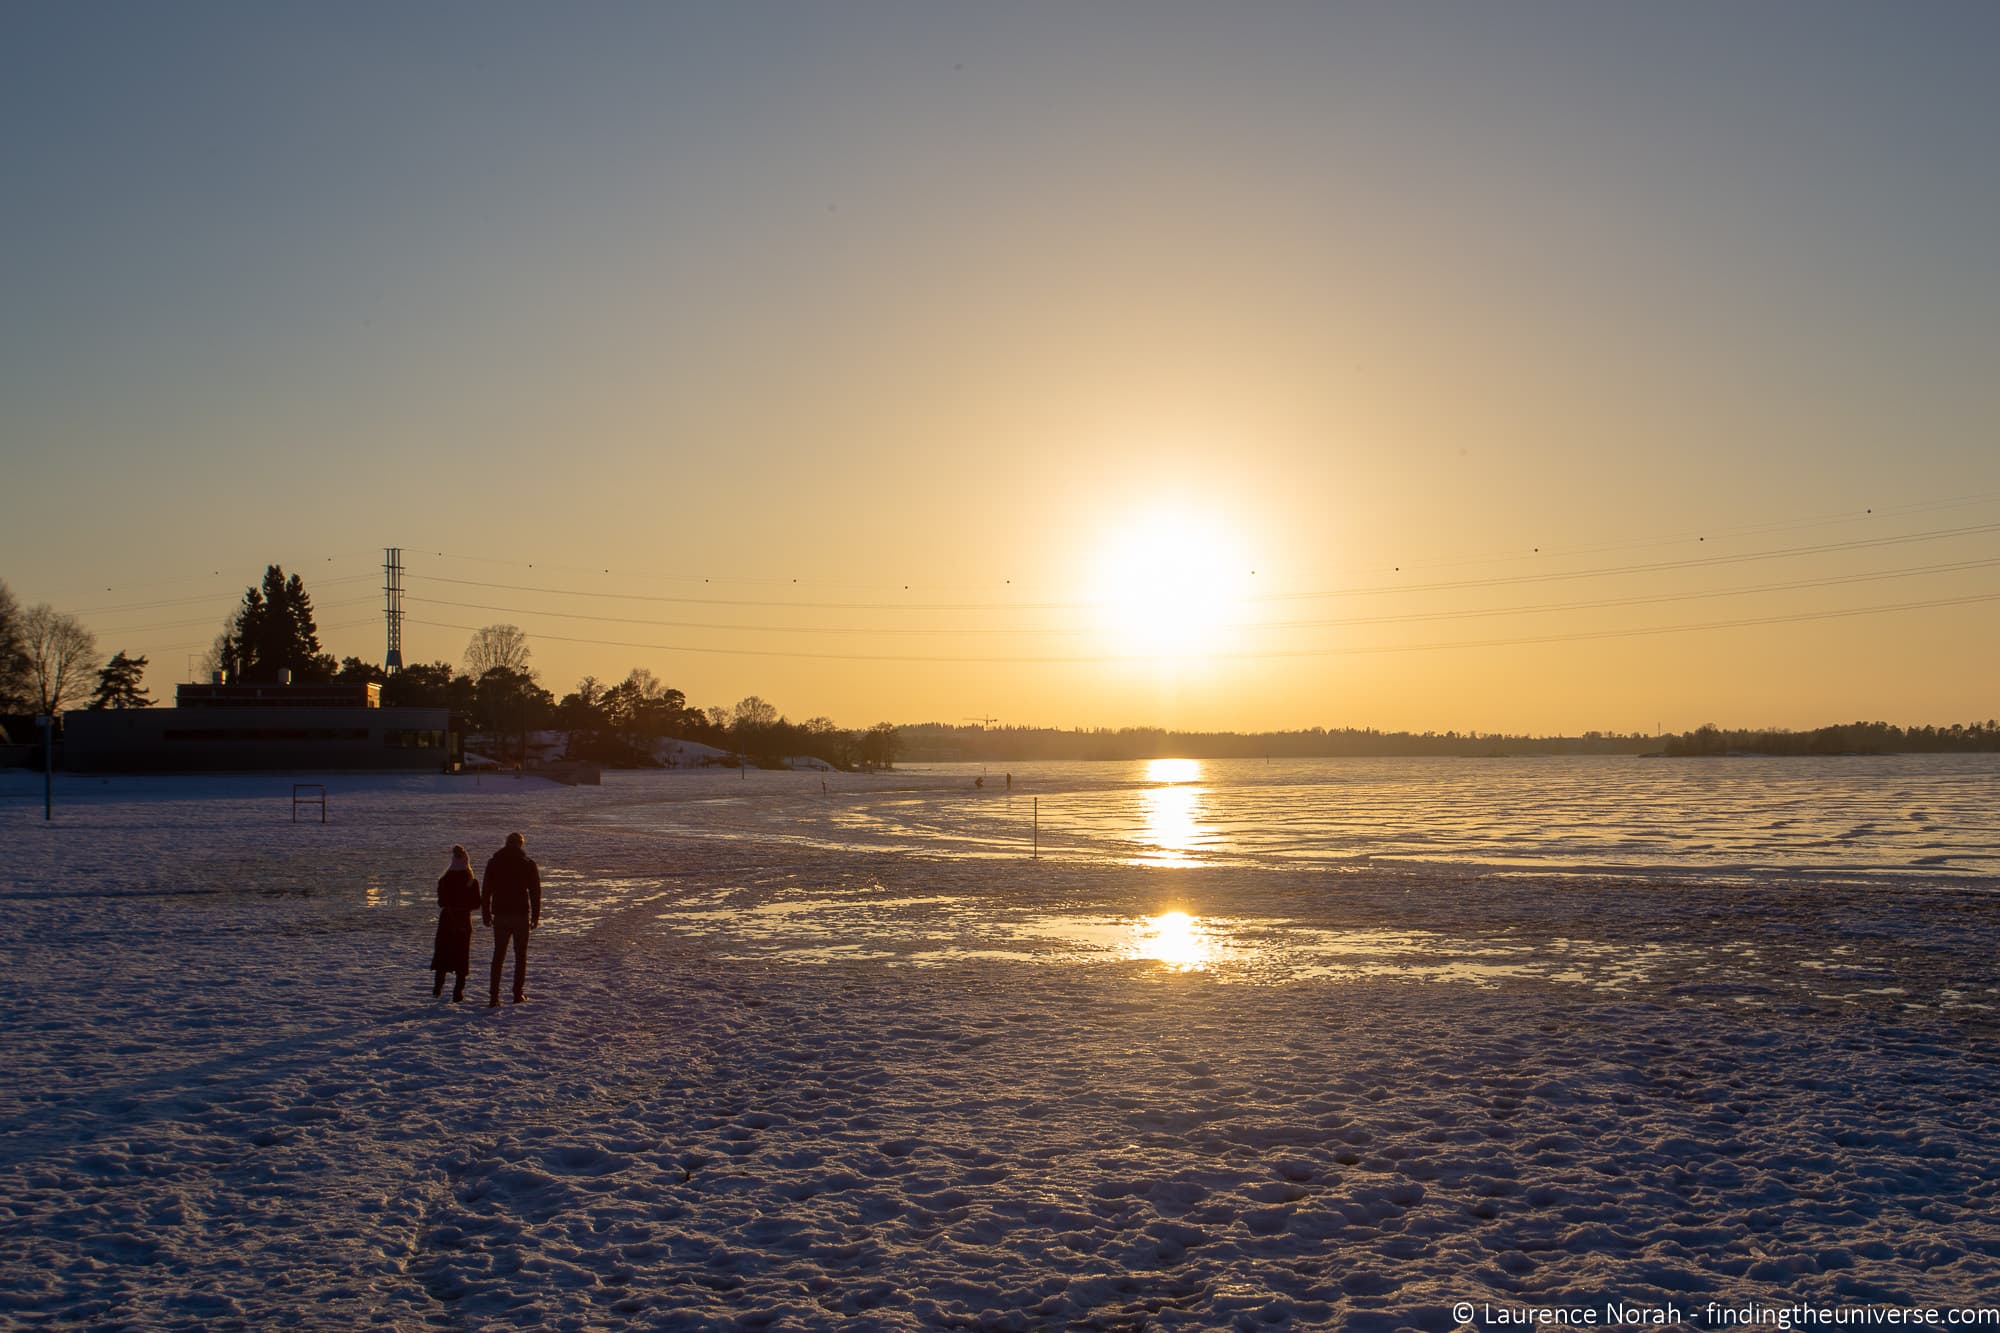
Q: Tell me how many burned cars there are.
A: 0